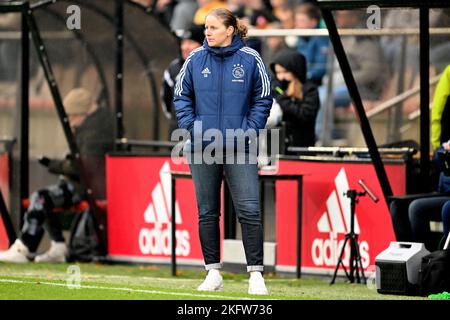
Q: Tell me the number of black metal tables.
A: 1